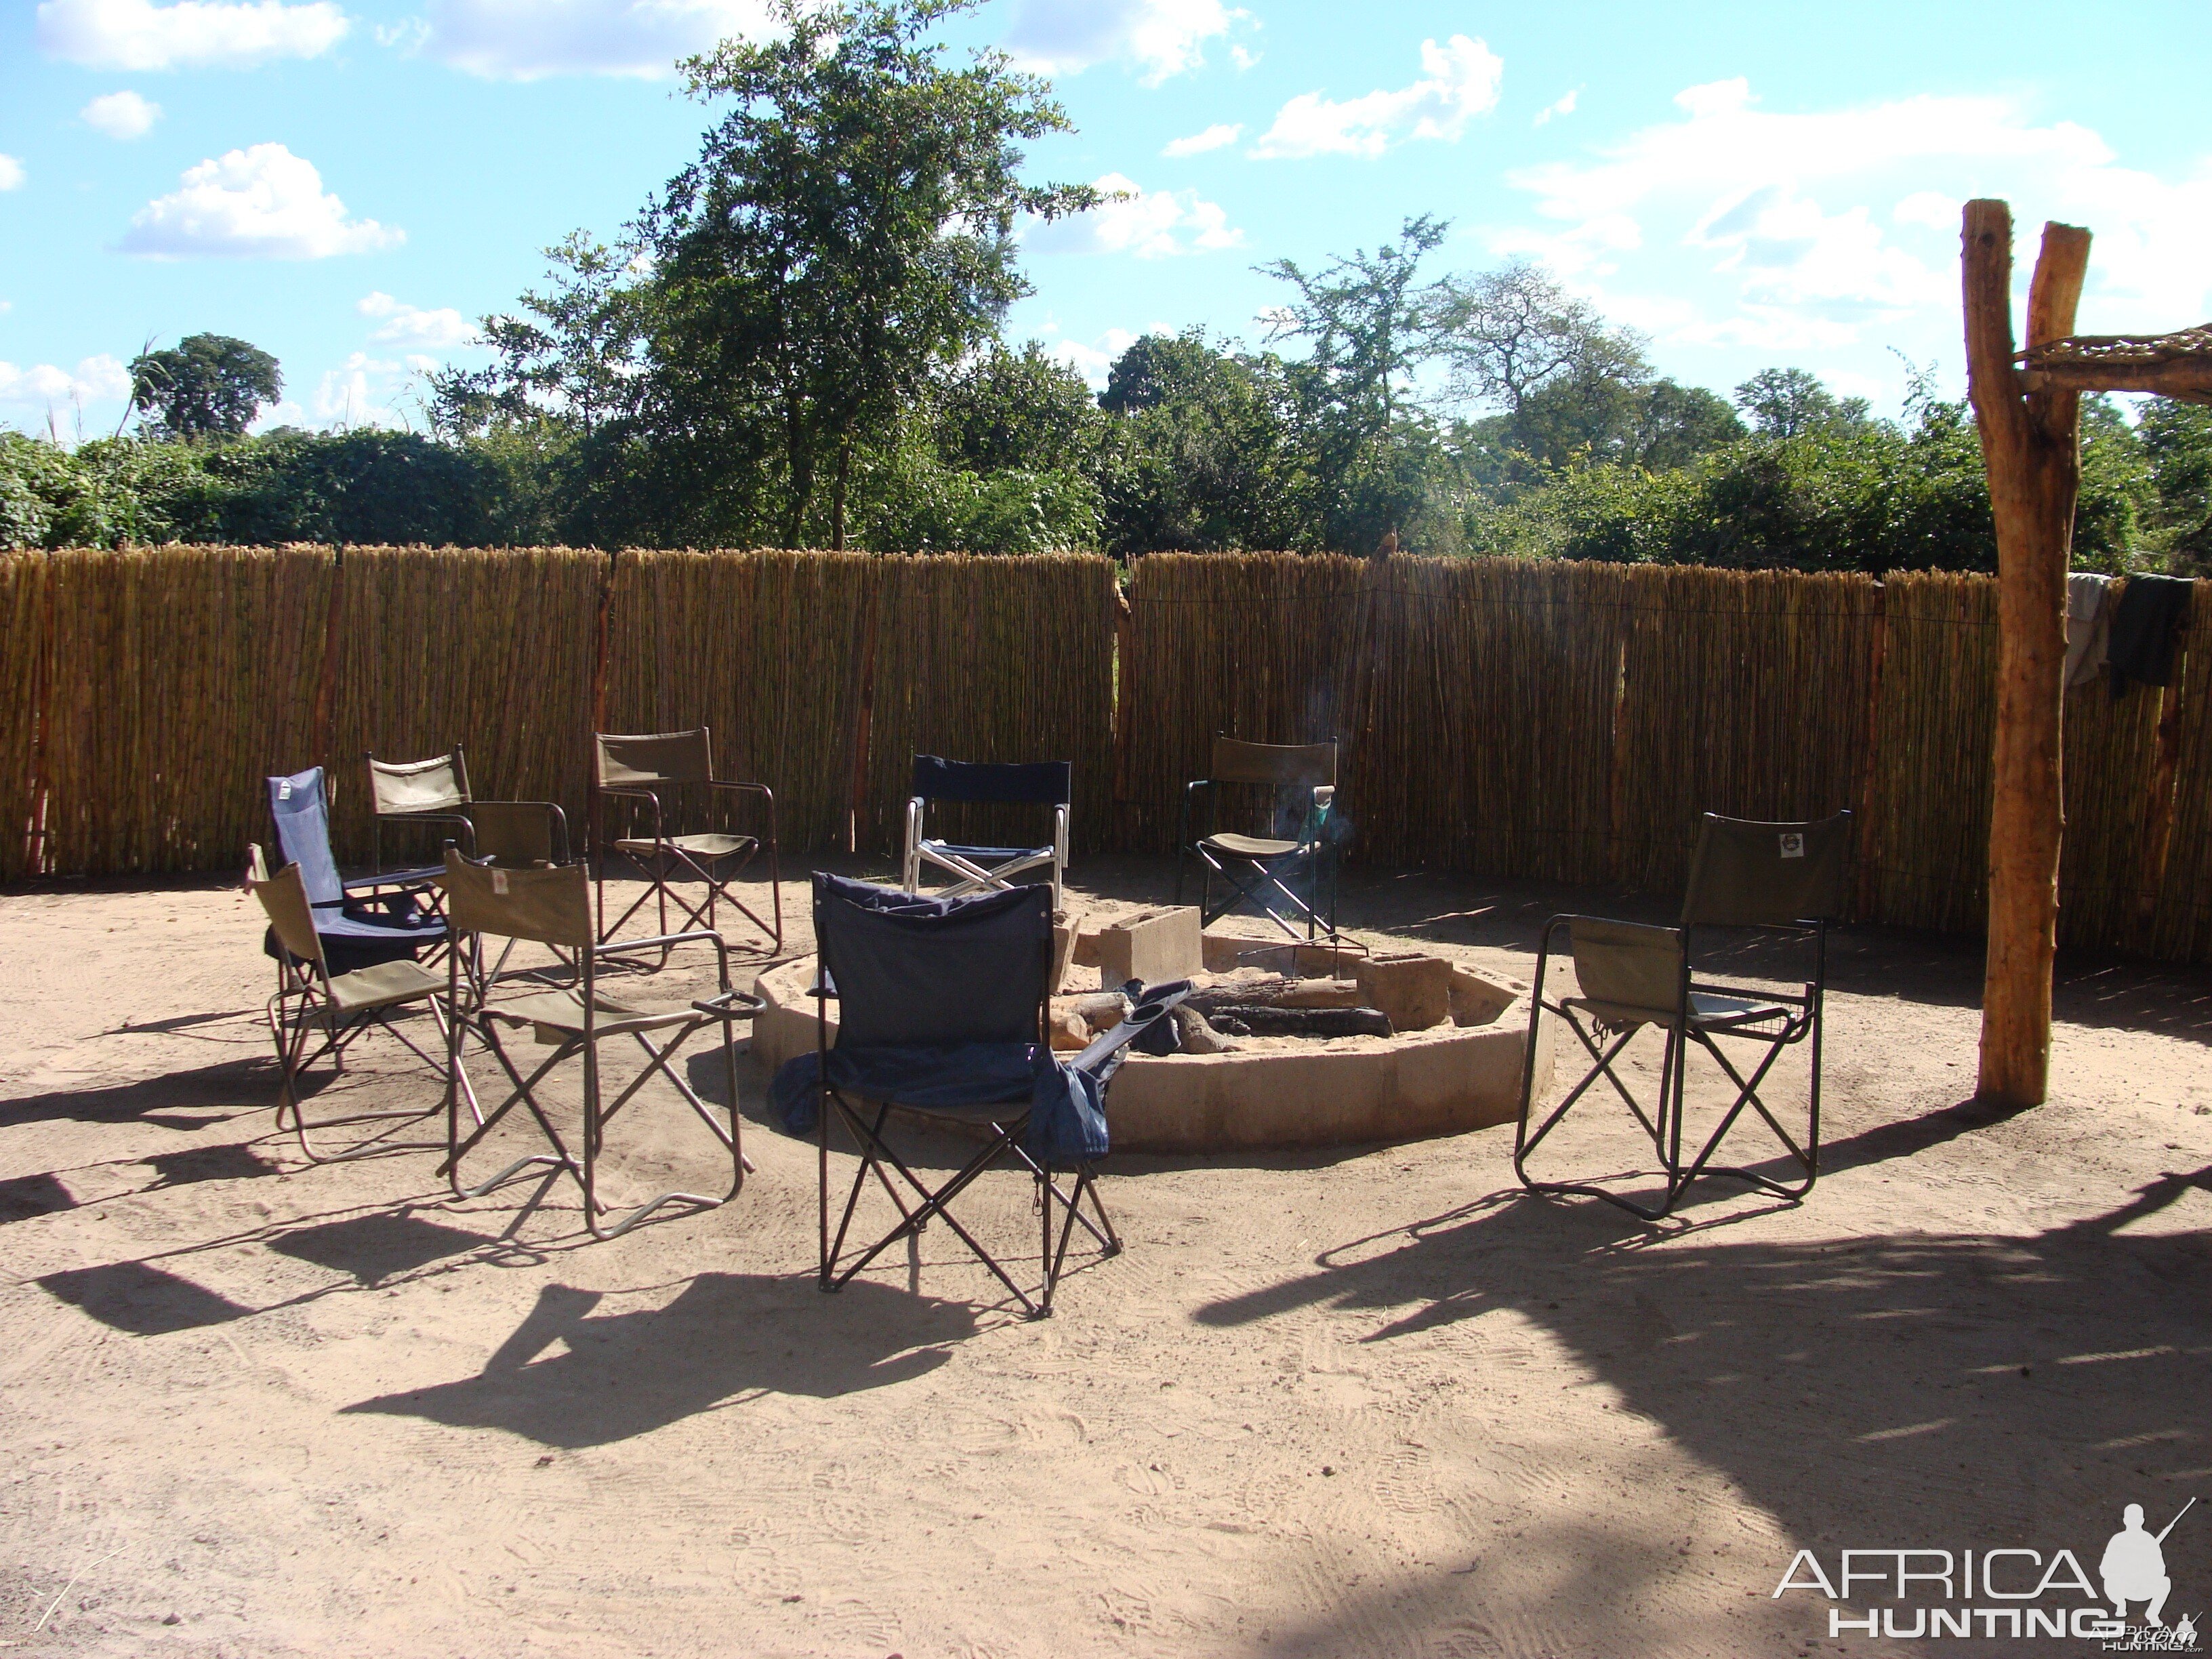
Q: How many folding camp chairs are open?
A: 9